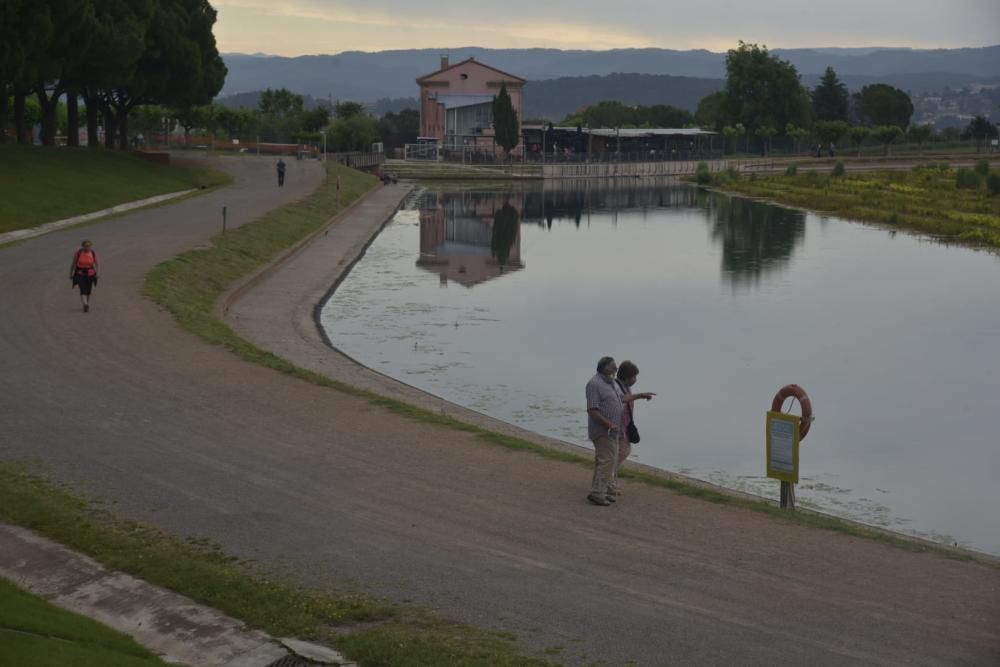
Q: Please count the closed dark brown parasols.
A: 2